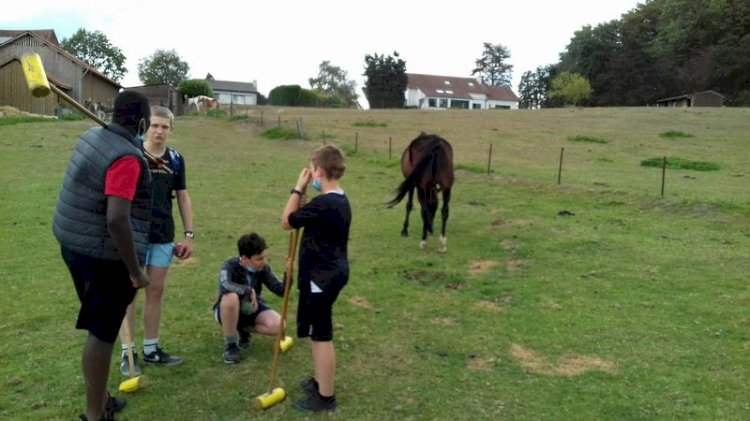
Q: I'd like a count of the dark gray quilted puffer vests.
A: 1